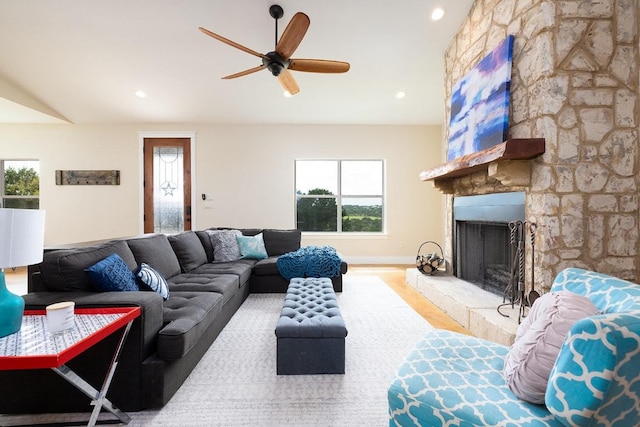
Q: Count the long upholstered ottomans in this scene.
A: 1